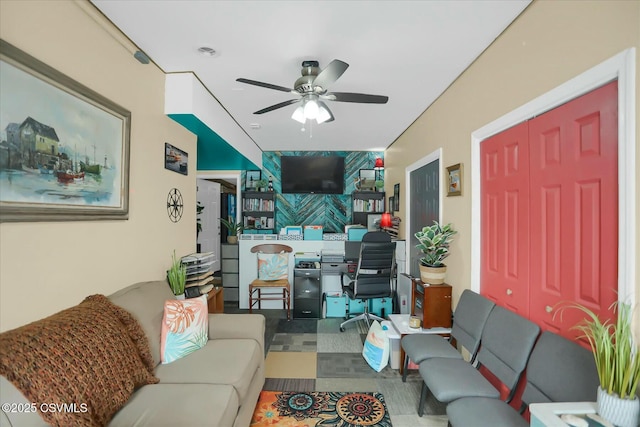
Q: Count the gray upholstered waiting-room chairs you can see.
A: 3